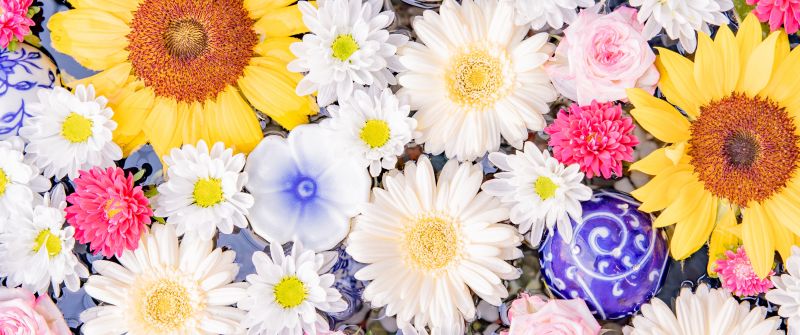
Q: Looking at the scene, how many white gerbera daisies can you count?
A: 4